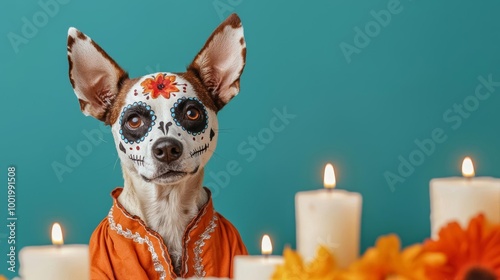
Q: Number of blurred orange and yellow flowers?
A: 3